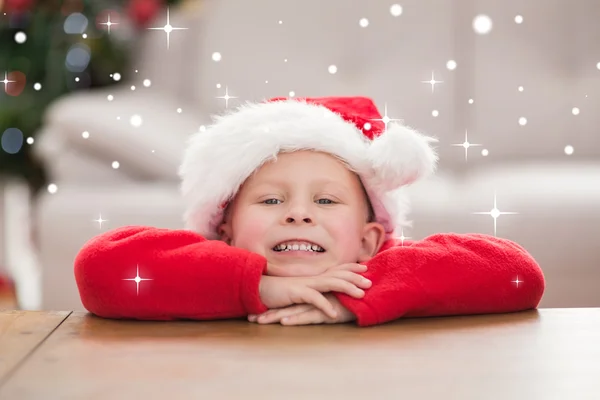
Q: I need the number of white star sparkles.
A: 12